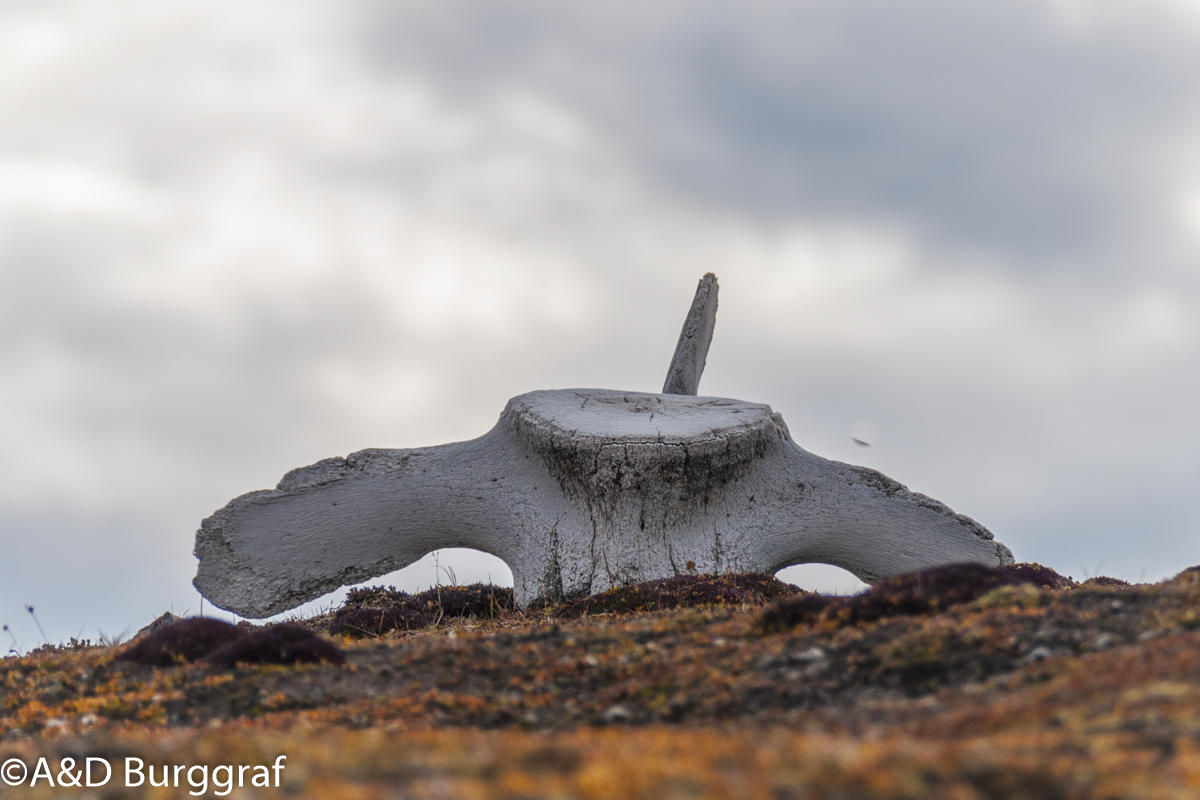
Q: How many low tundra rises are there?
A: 1